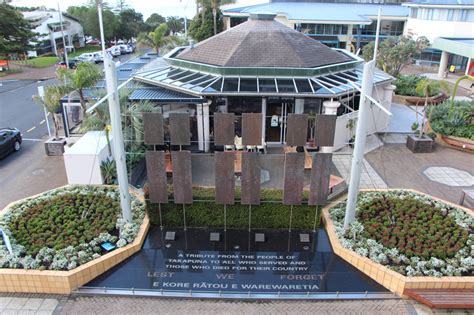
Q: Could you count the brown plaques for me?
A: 12